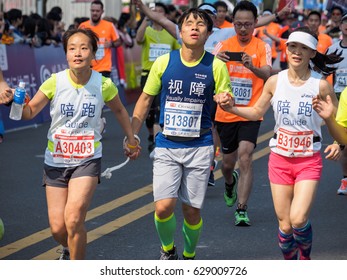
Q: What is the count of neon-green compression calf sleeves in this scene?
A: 2